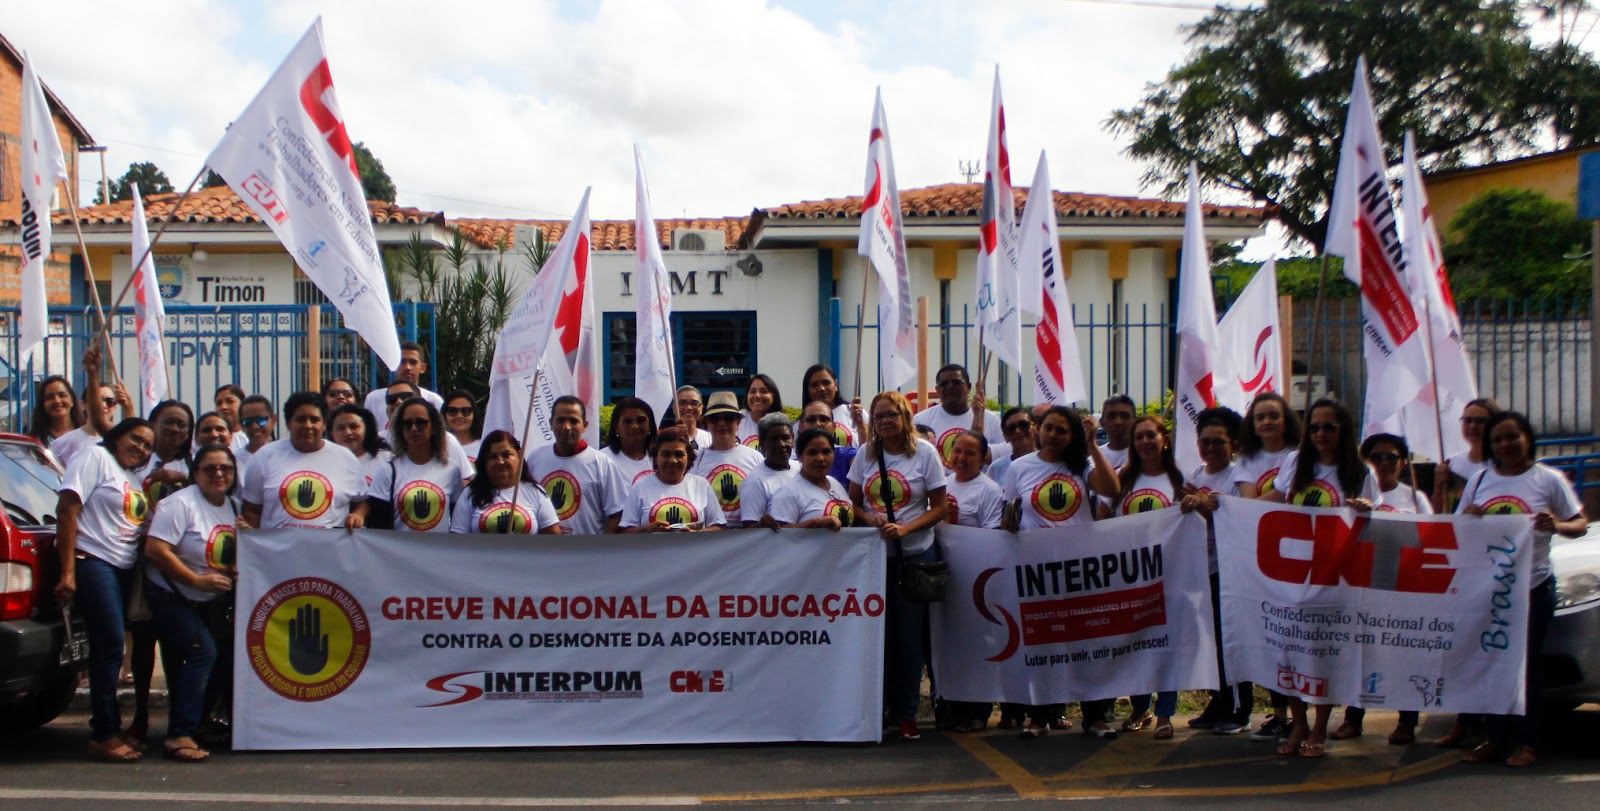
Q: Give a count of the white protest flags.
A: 12